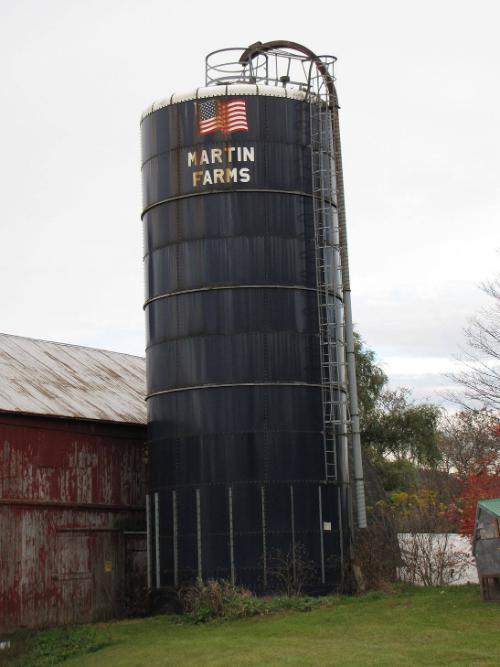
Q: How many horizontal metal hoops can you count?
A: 3